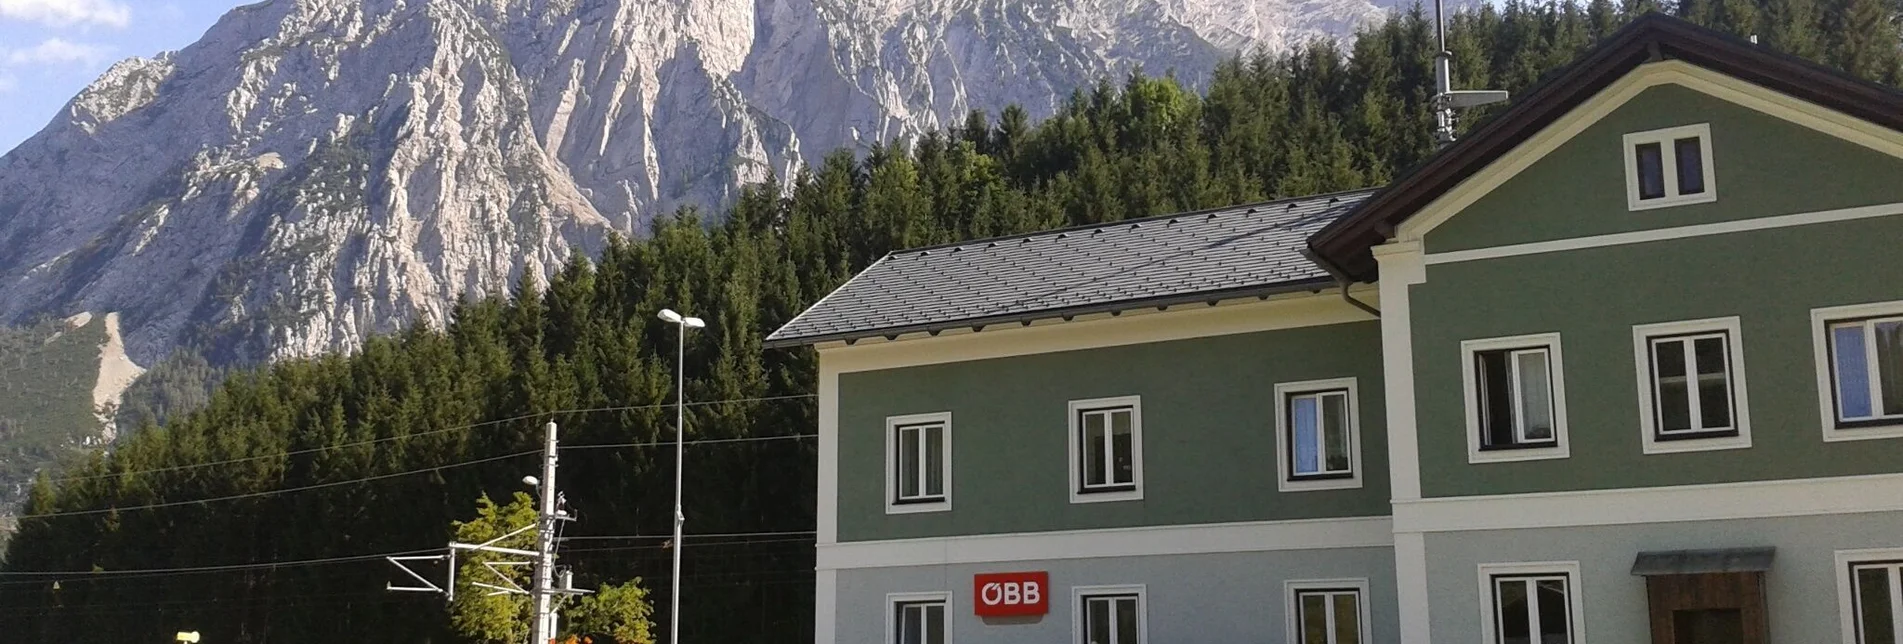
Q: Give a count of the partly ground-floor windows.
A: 5